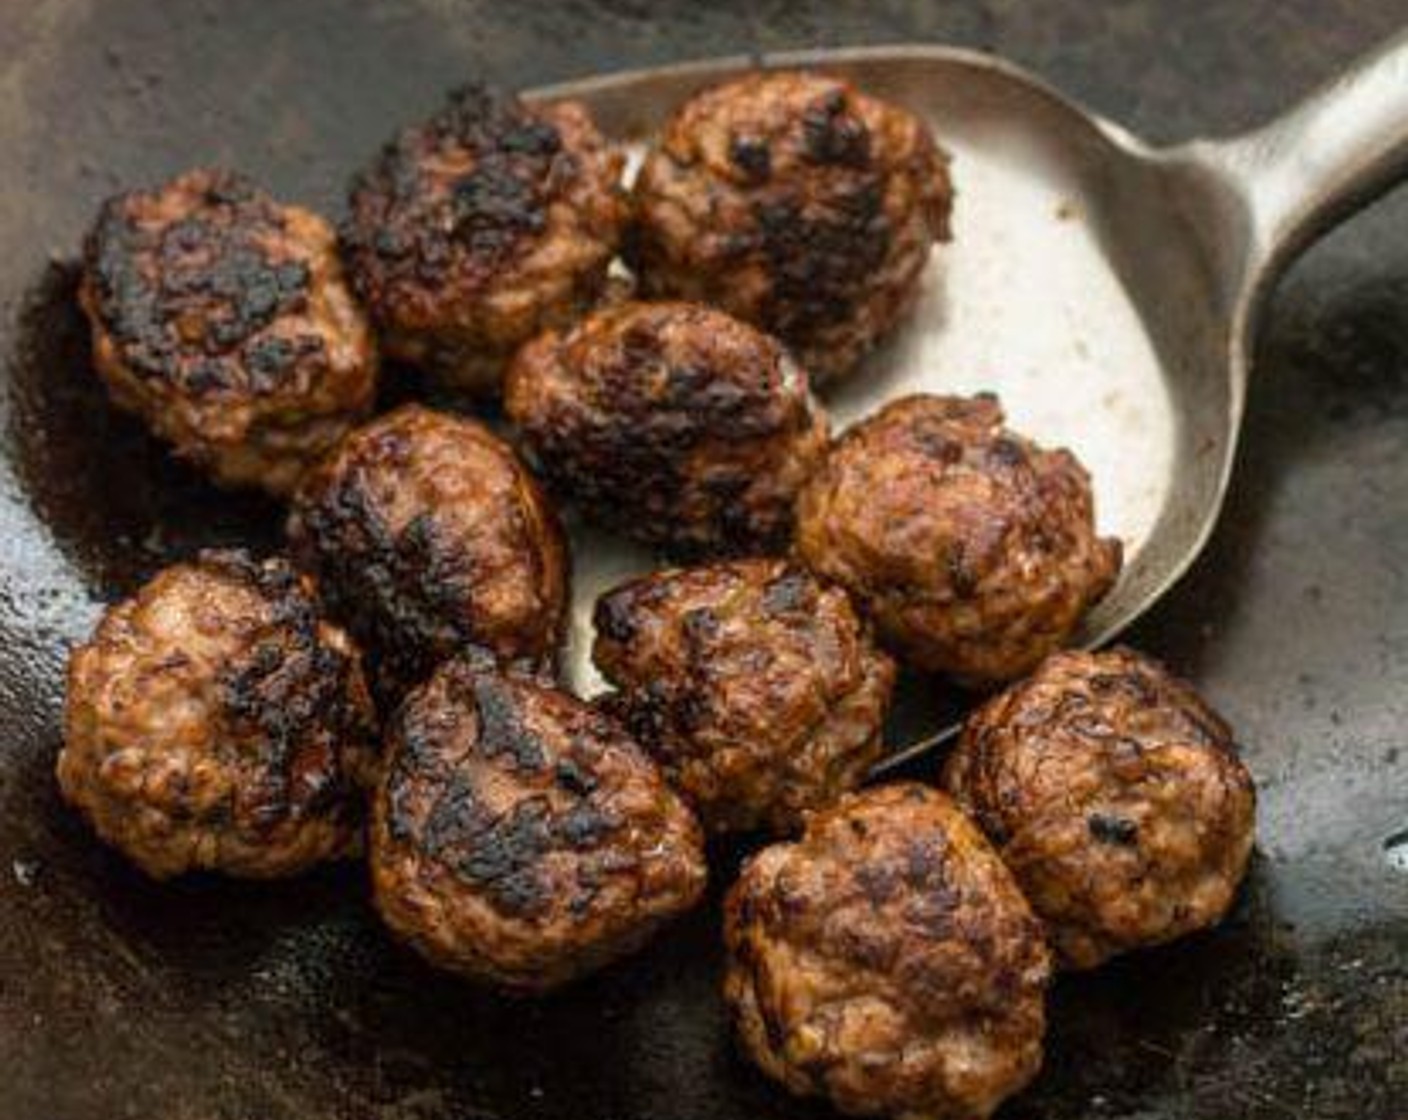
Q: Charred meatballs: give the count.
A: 11